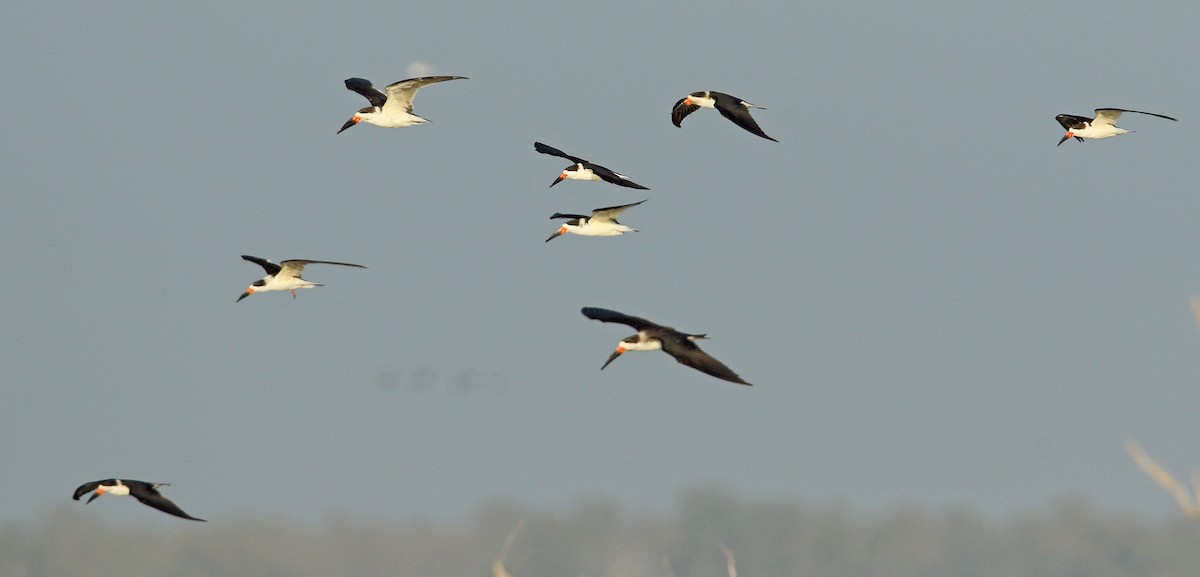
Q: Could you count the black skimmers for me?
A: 8